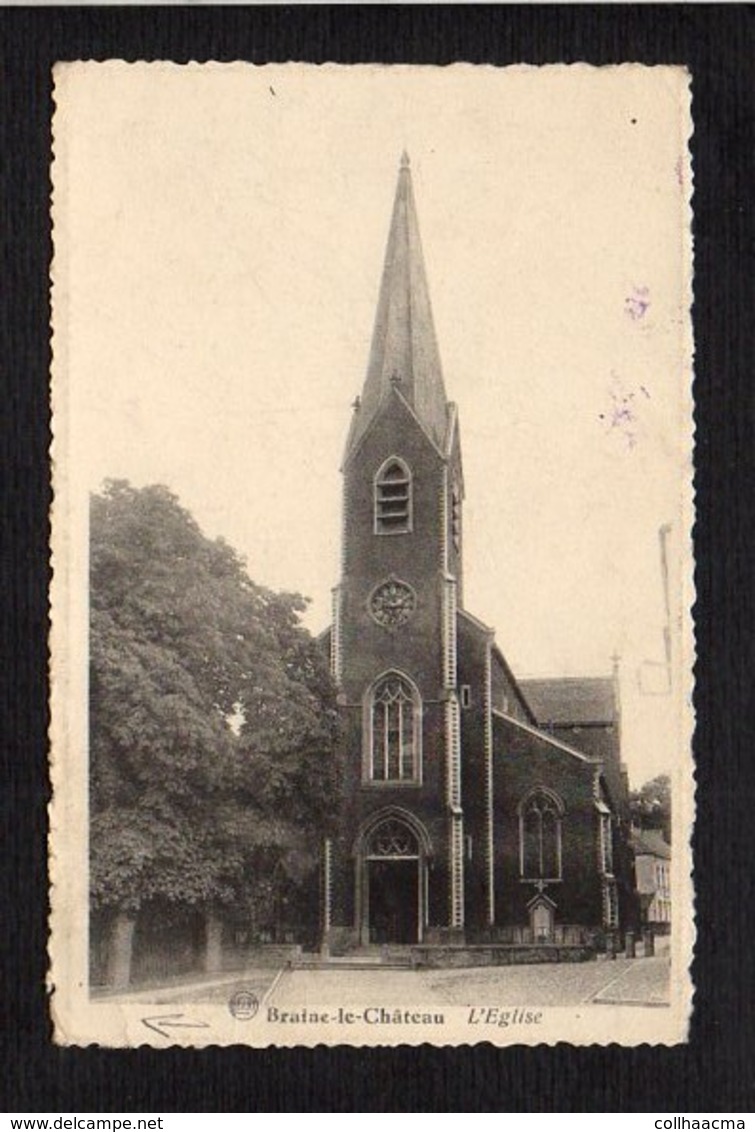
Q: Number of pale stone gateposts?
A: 2